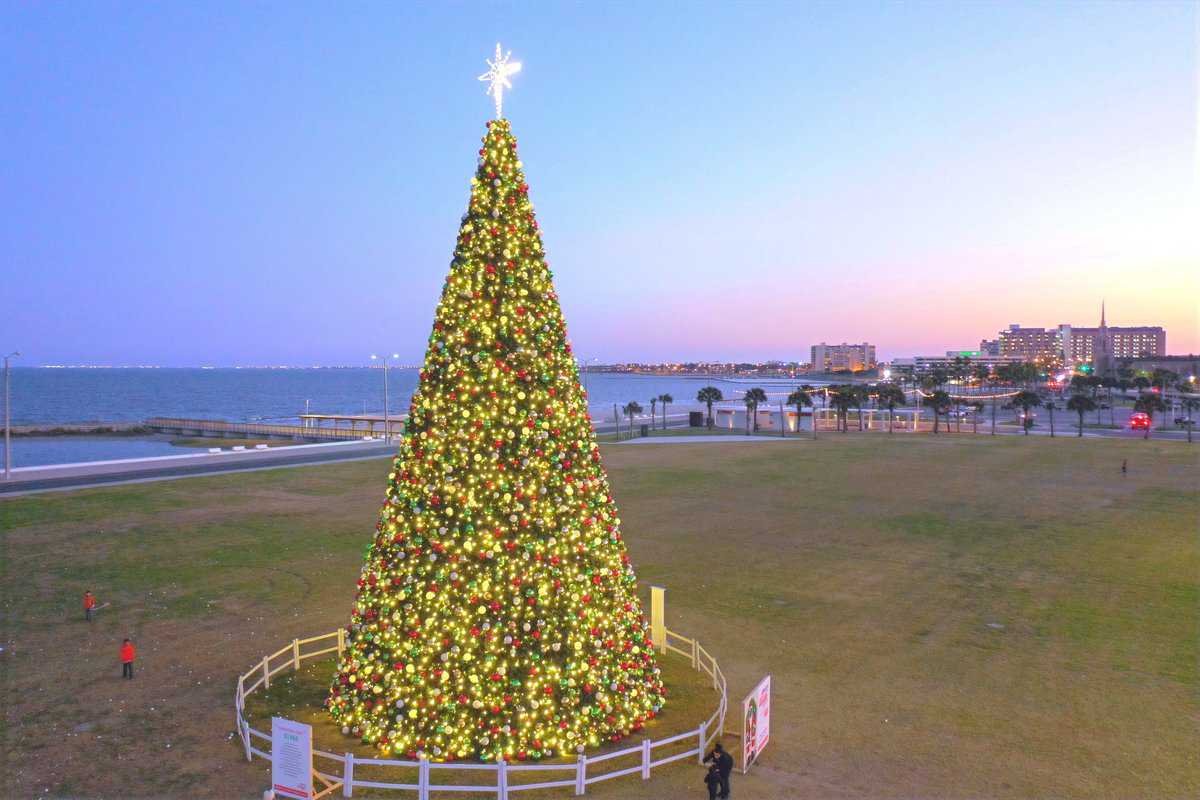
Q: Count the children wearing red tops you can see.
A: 2